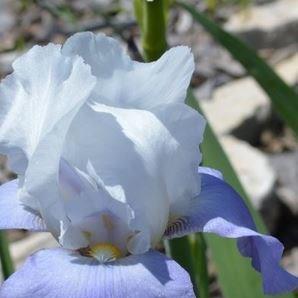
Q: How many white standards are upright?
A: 3